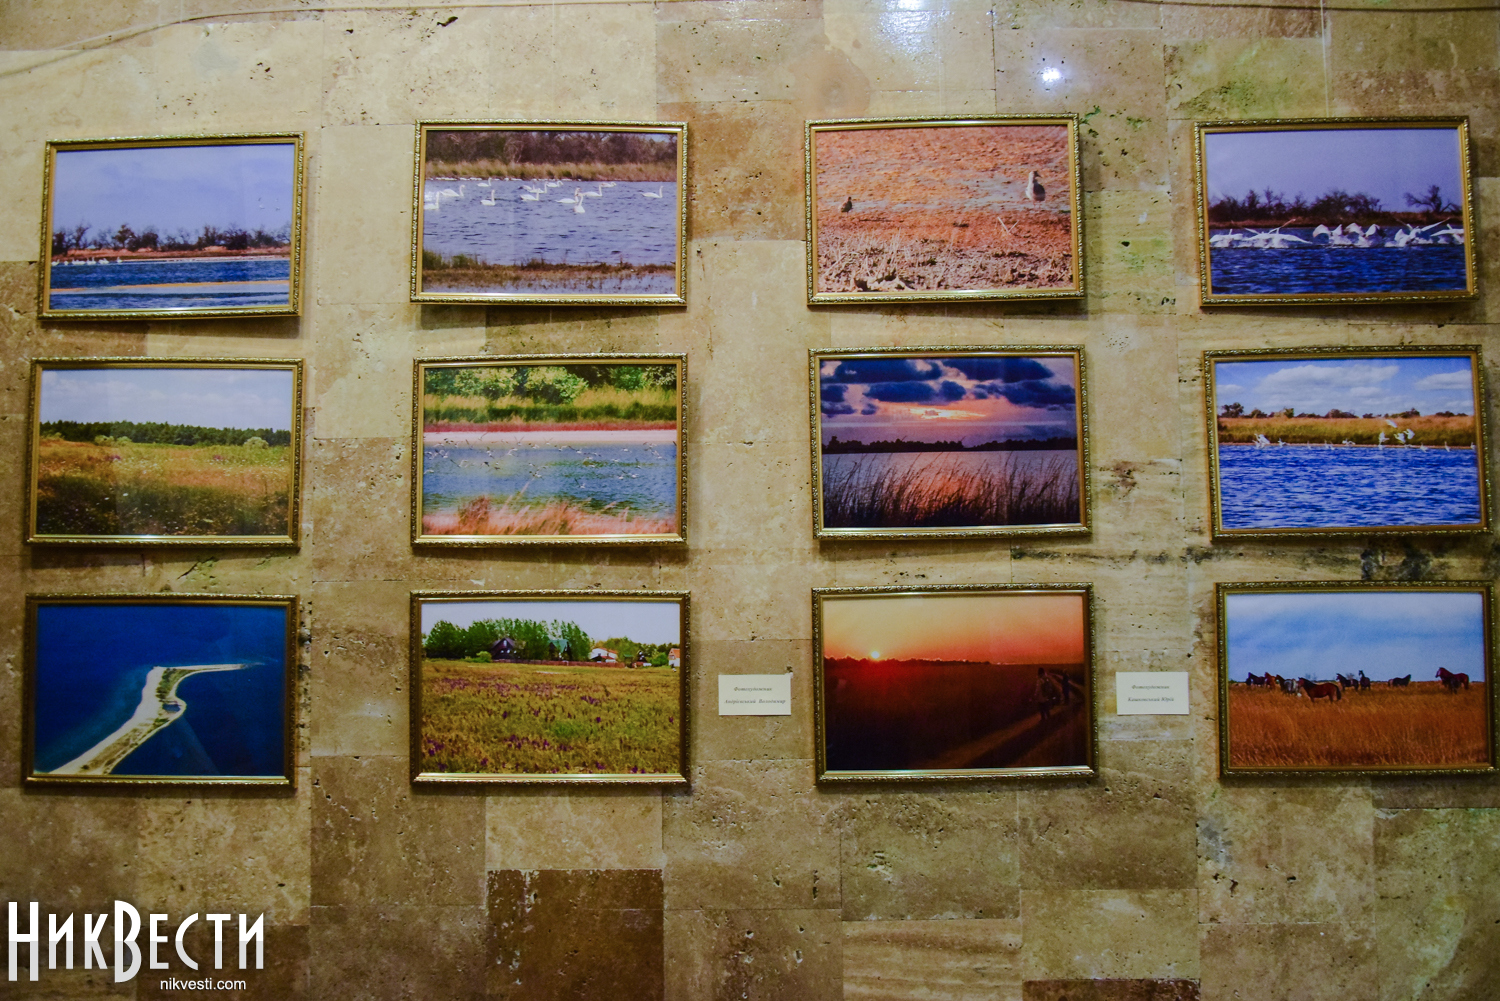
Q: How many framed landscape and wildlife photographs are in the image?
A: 12